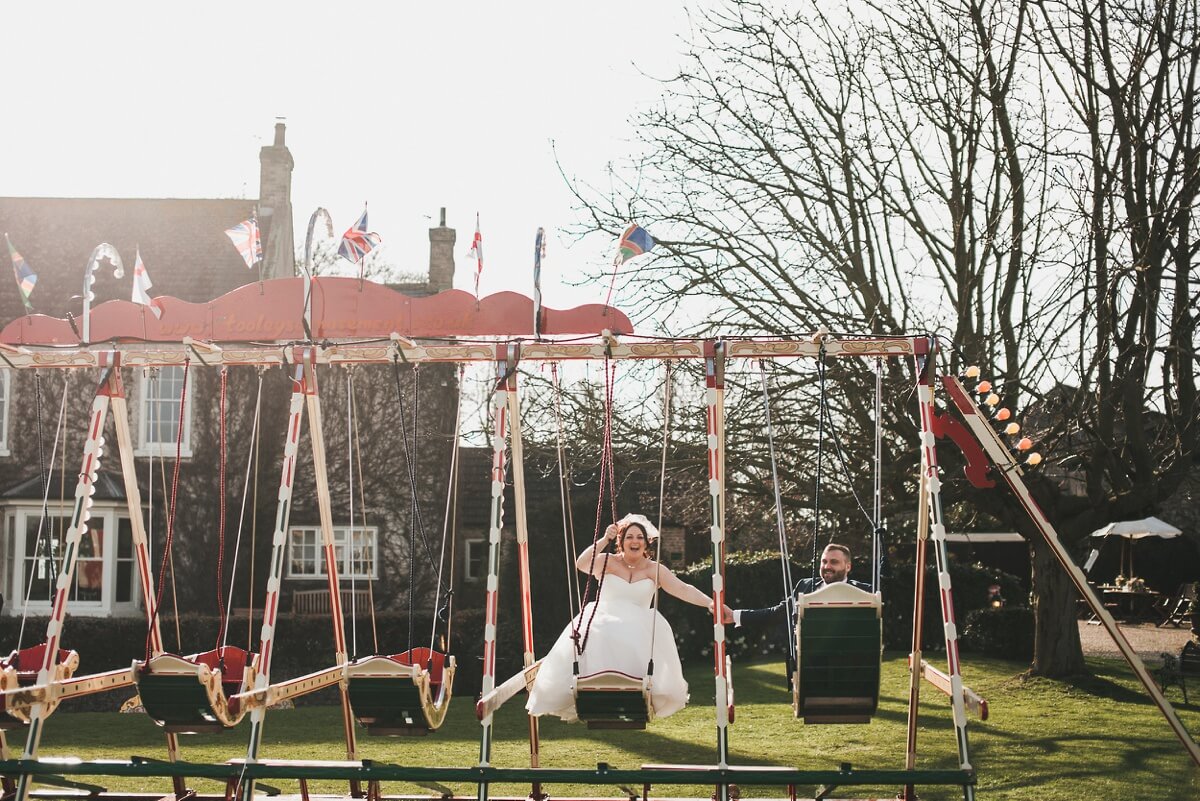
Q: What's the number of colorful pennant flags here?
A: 6